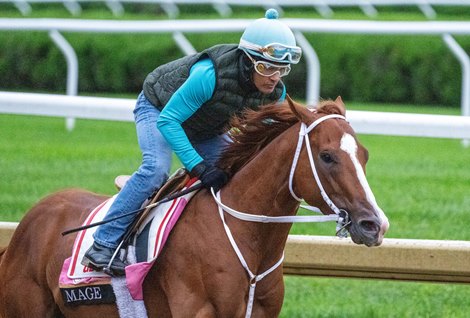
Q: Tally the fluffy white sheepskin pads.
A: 1